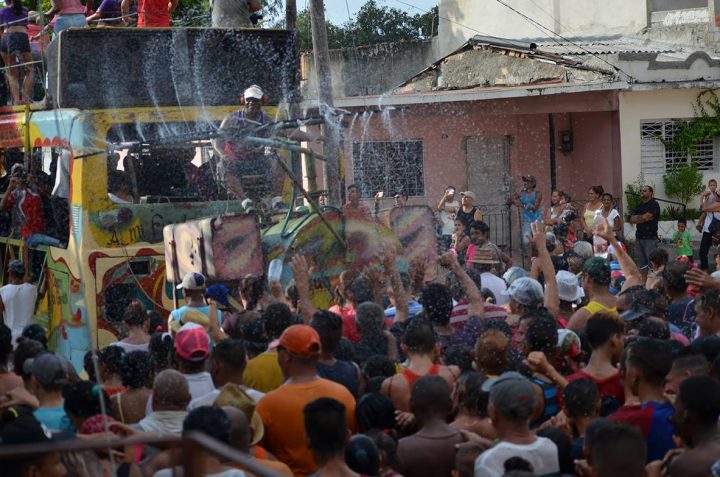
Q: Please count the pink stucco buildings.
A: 1